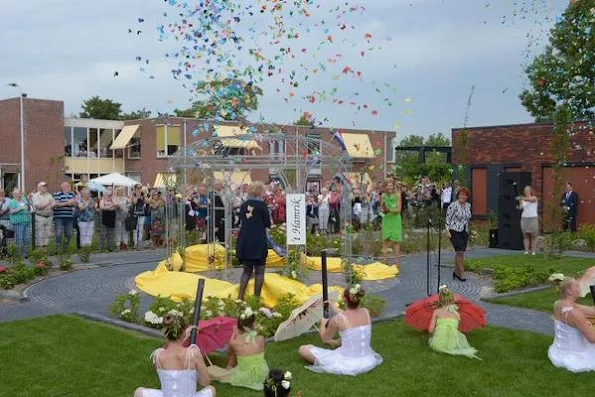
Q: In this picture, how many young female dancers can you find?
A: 6